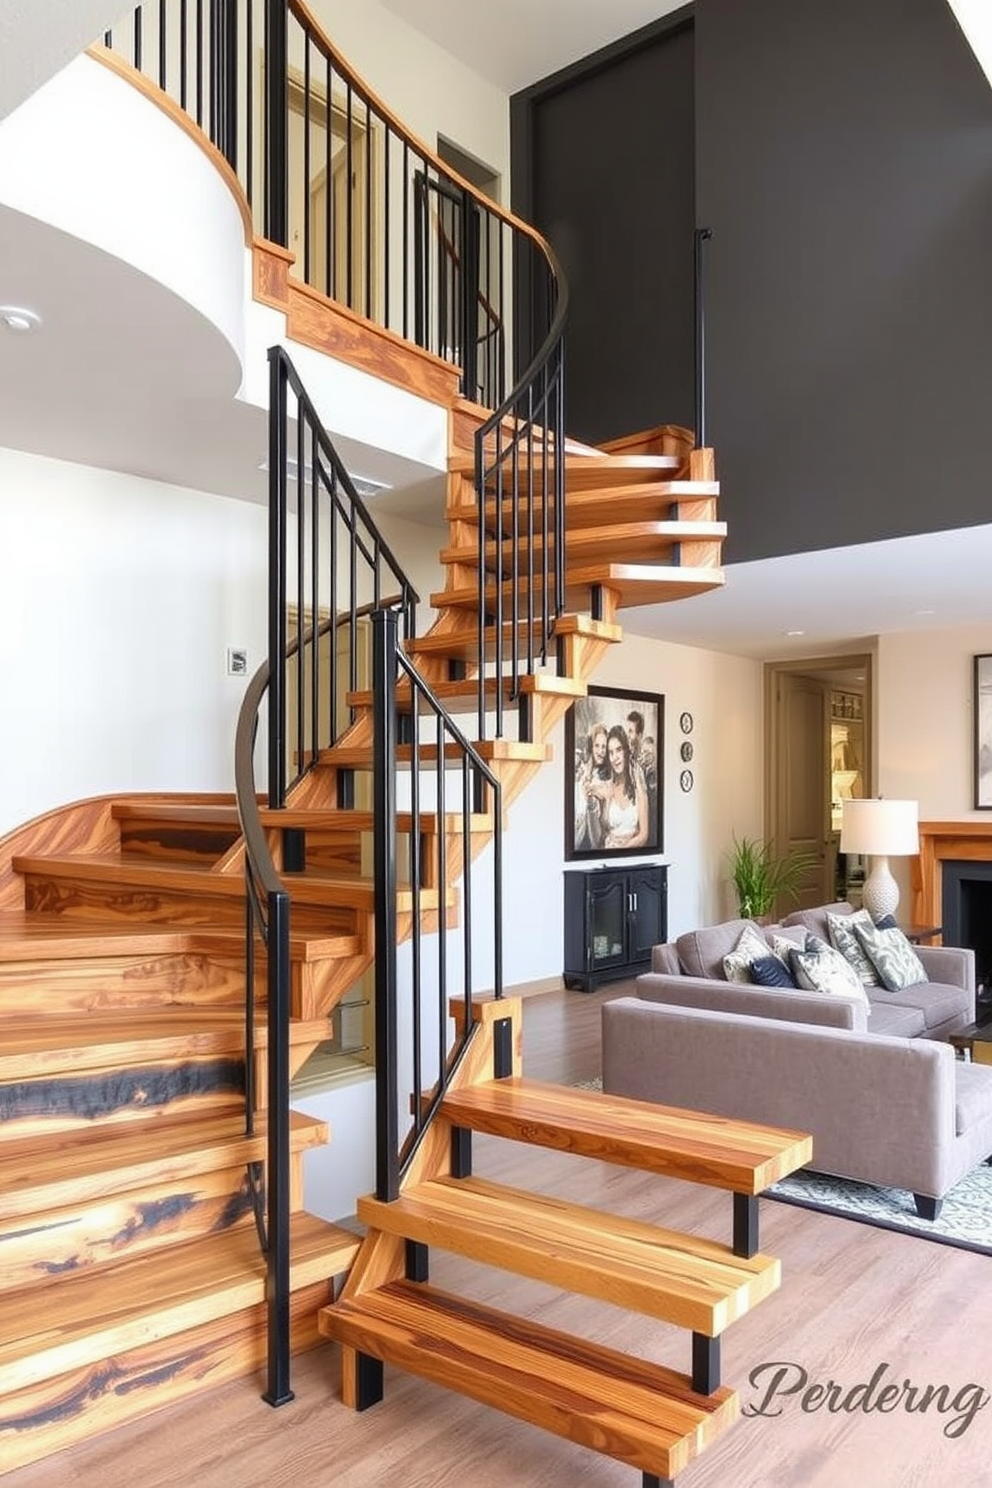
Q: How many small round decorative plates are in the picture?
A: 3